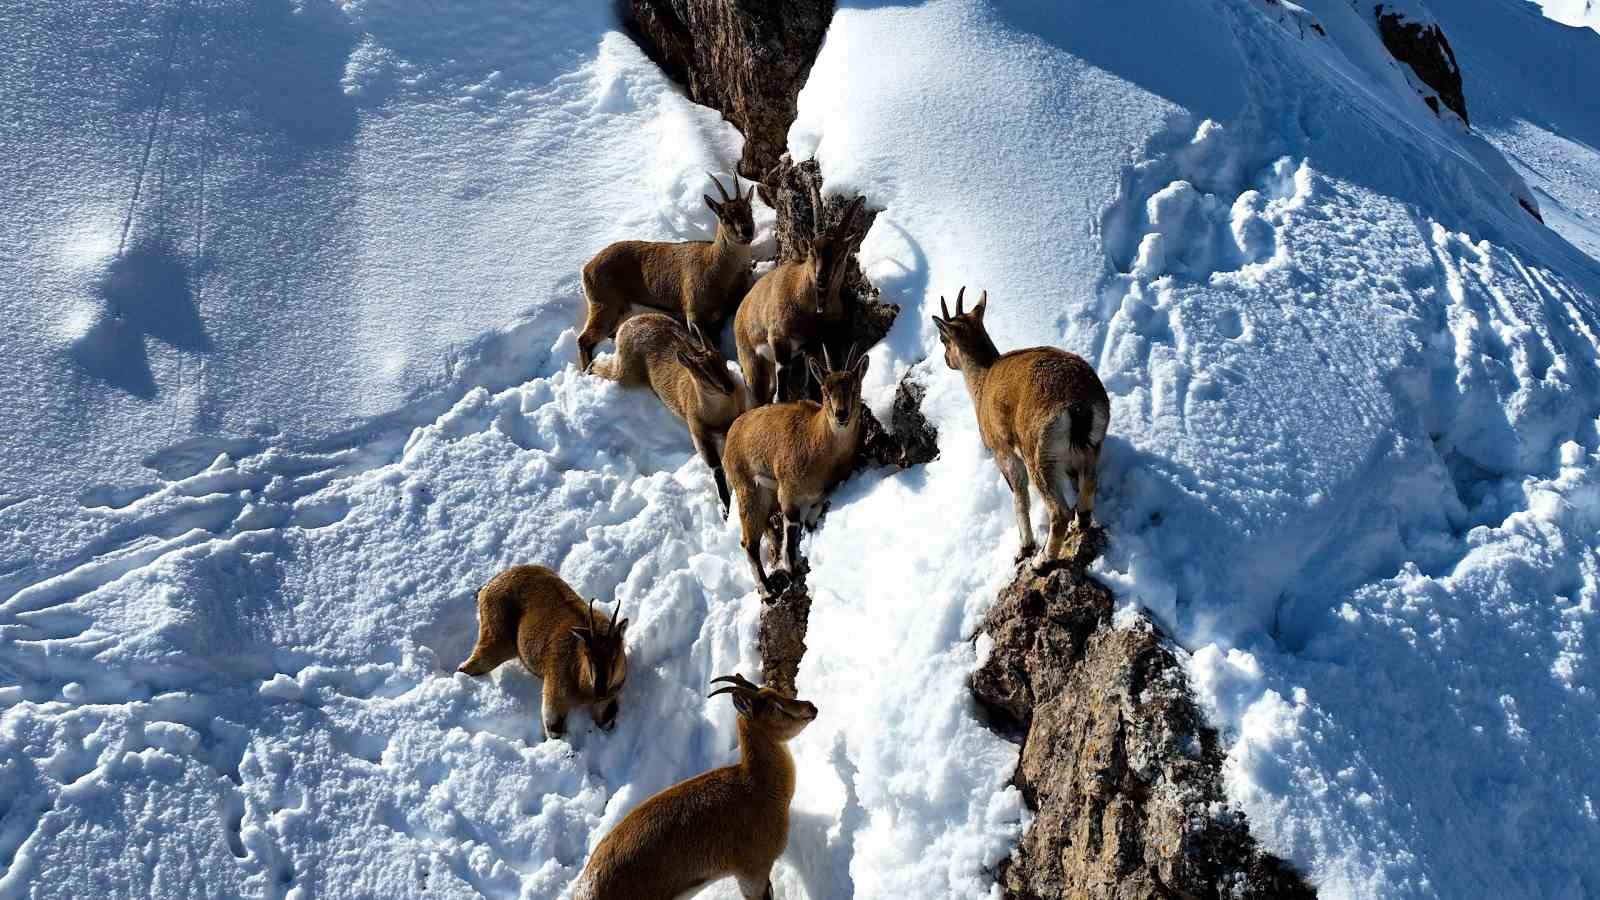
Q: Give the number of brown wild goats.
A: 7